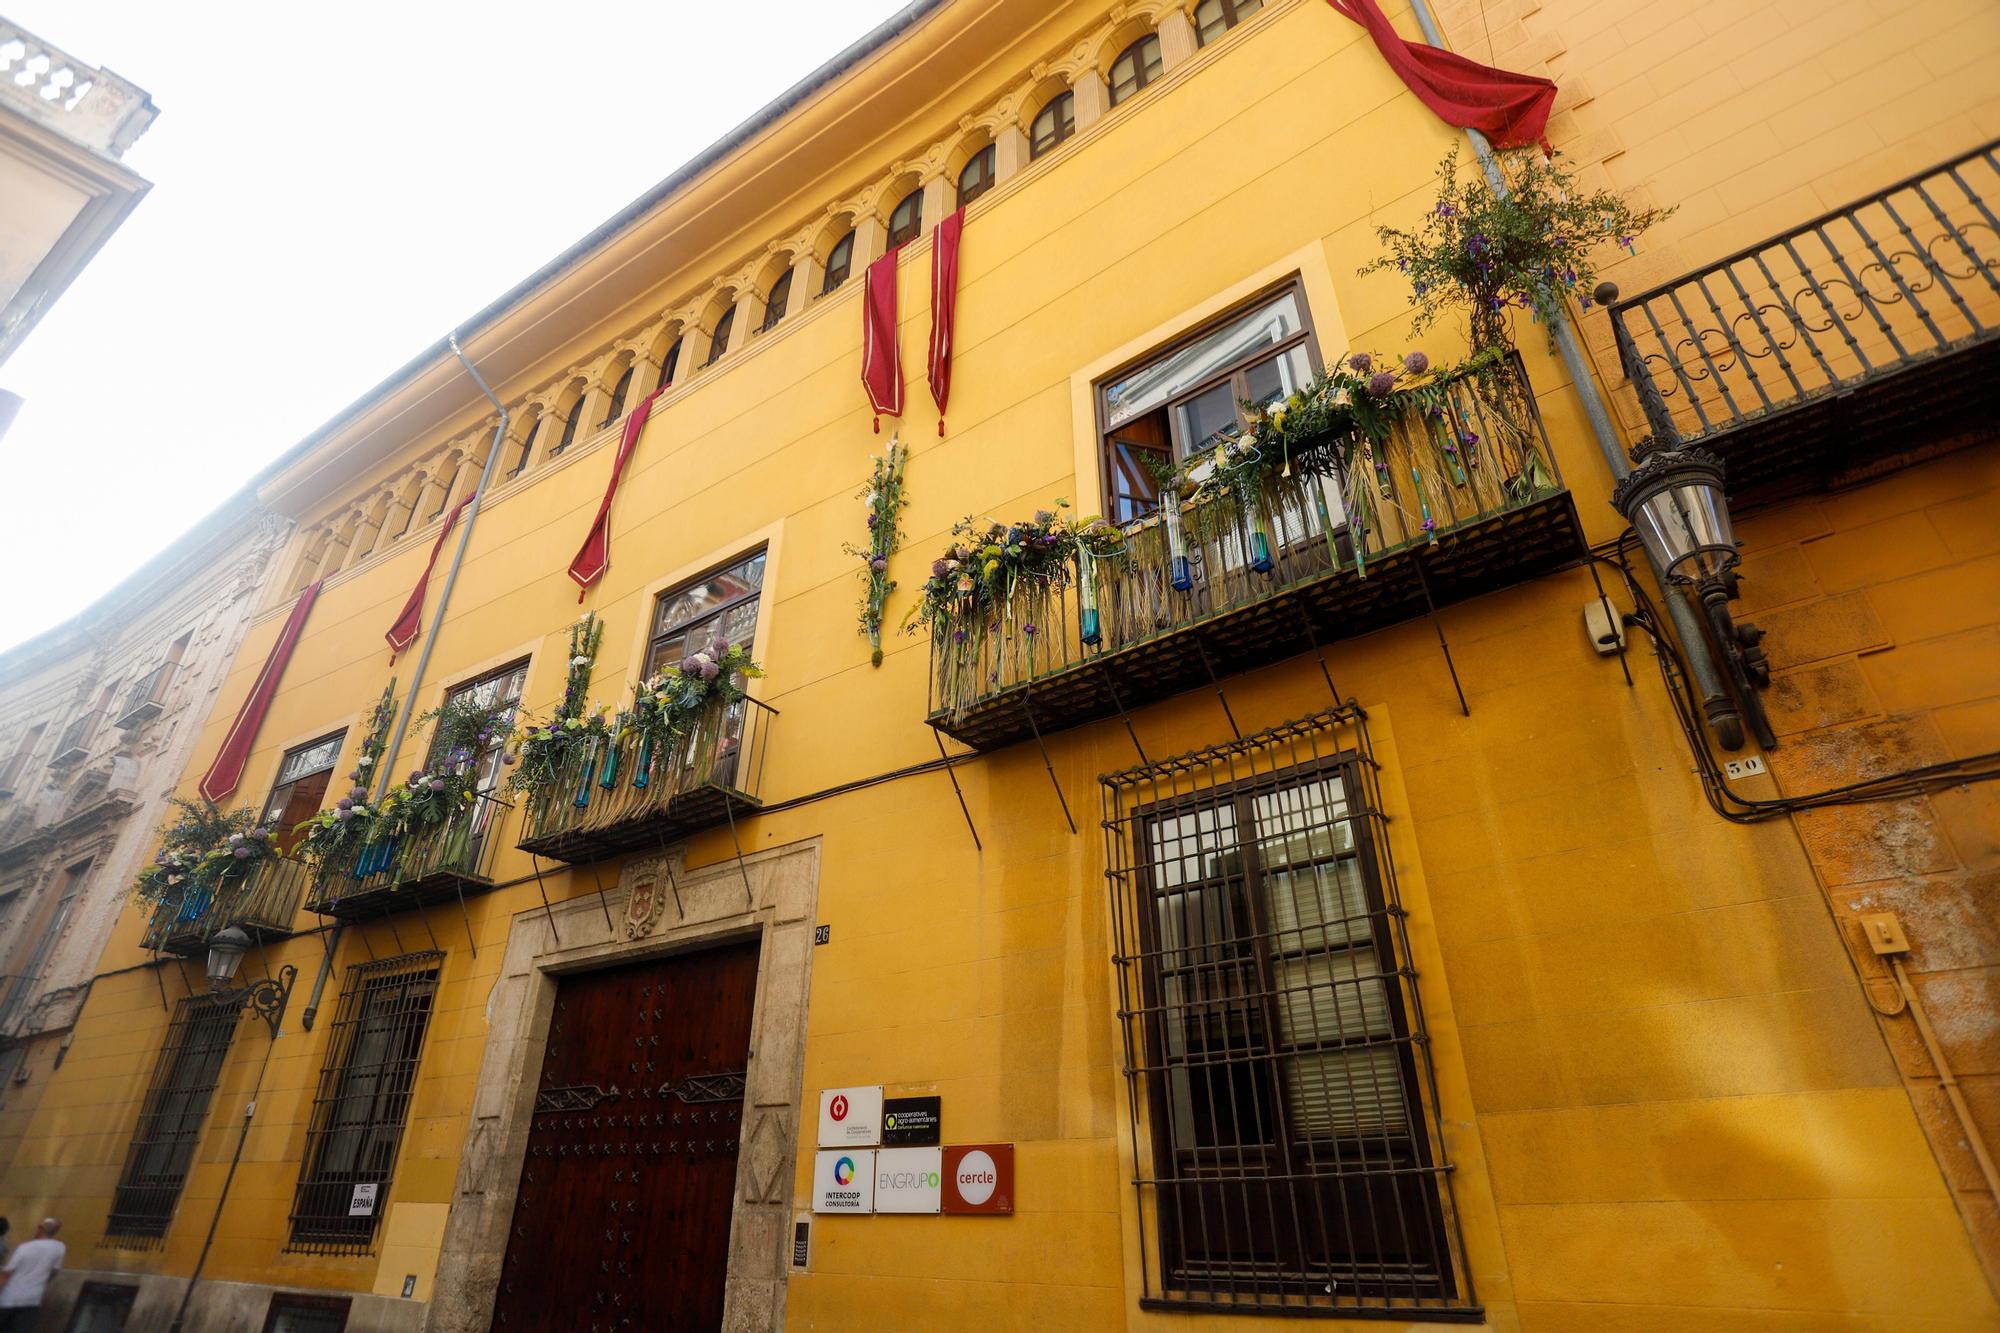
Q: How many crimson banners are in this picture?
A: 6